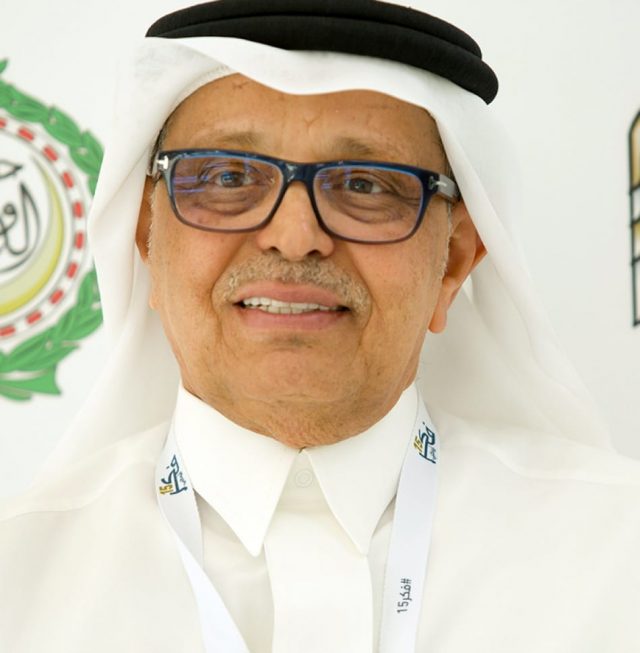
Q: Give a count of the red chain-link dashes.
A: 10